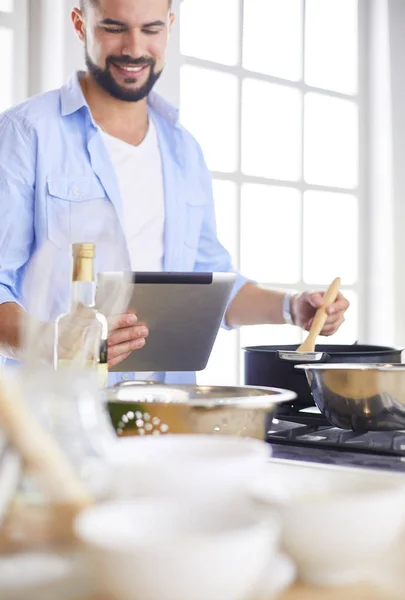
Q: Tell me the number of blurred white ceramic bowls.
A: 3